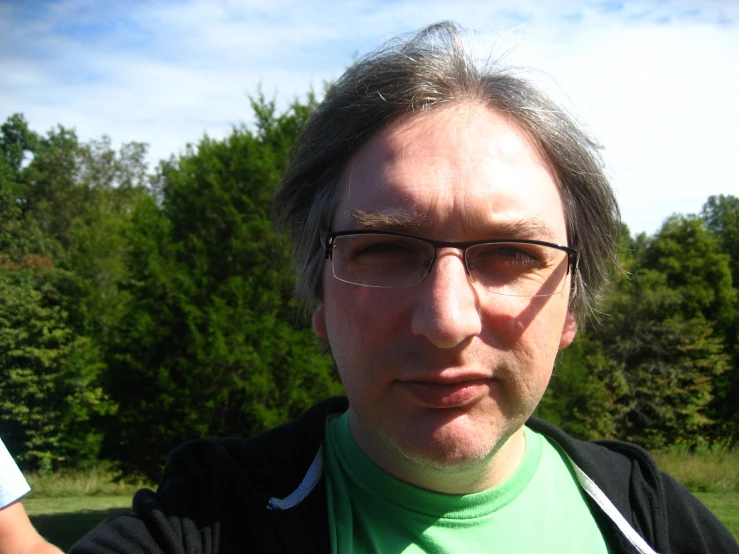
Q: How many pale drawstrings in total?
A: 2